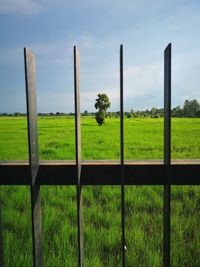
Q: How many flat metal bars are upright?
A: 4